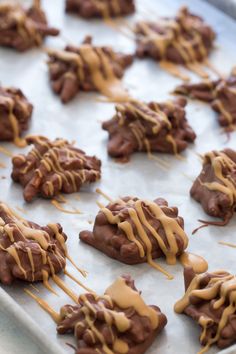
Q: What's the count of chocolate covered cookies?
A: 13